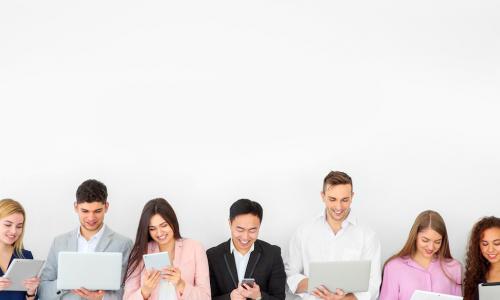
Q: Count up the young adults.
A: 7